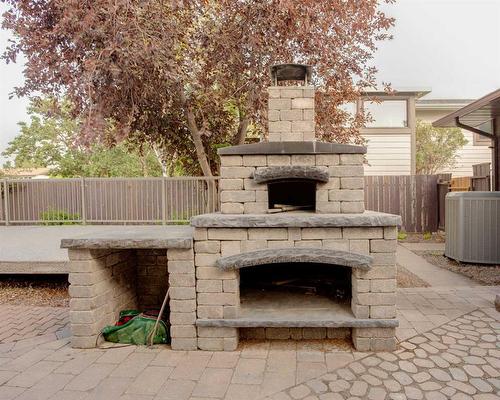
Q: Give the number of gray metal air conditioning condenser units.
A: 1